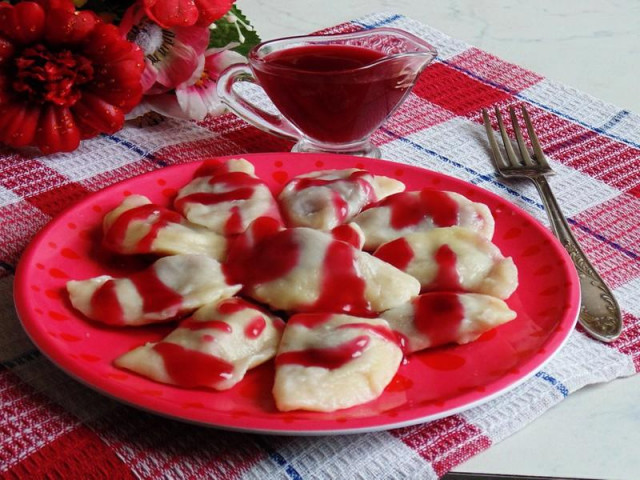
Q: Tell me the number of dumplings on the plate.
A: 10